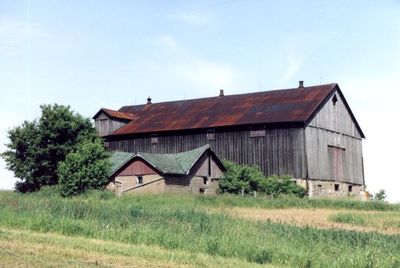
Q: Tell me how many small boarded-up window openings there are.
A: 3